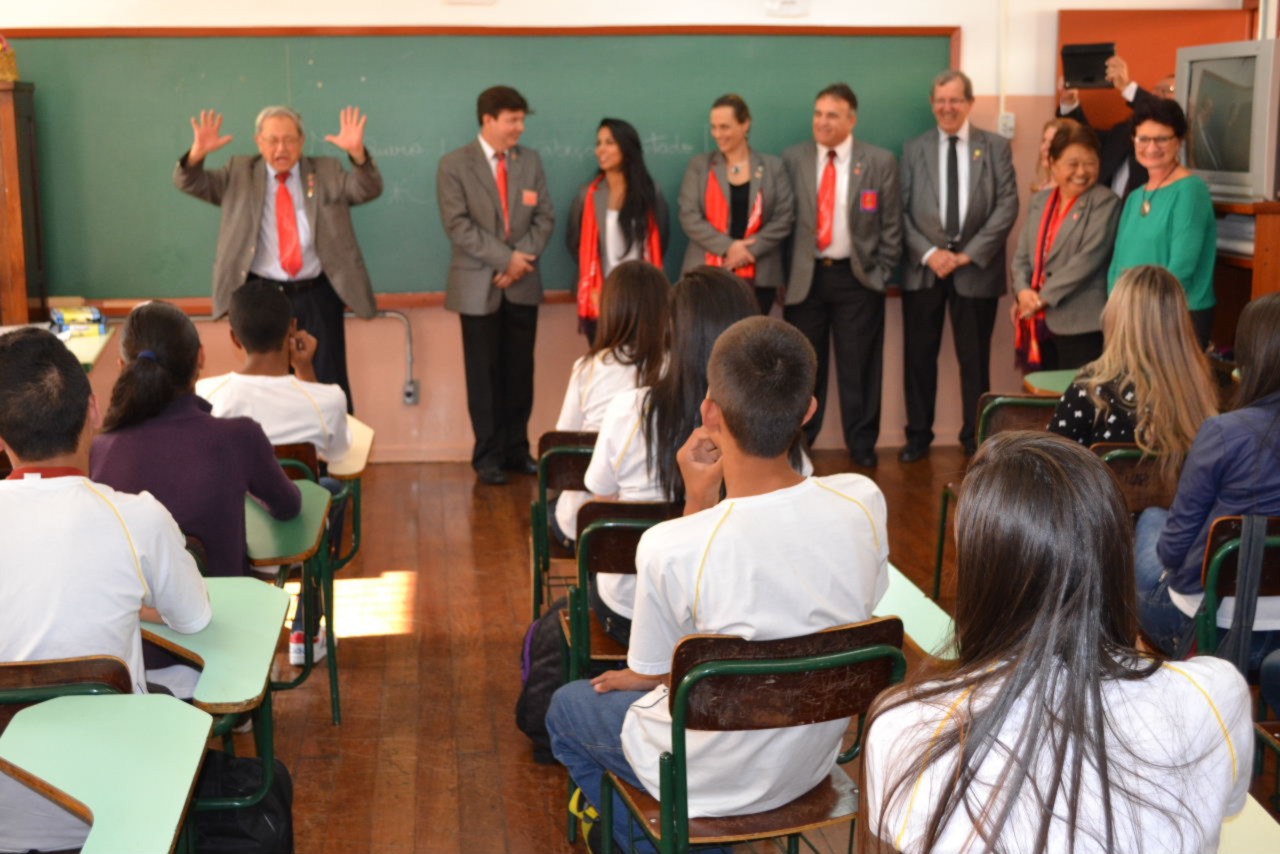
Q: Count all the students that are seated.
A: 9